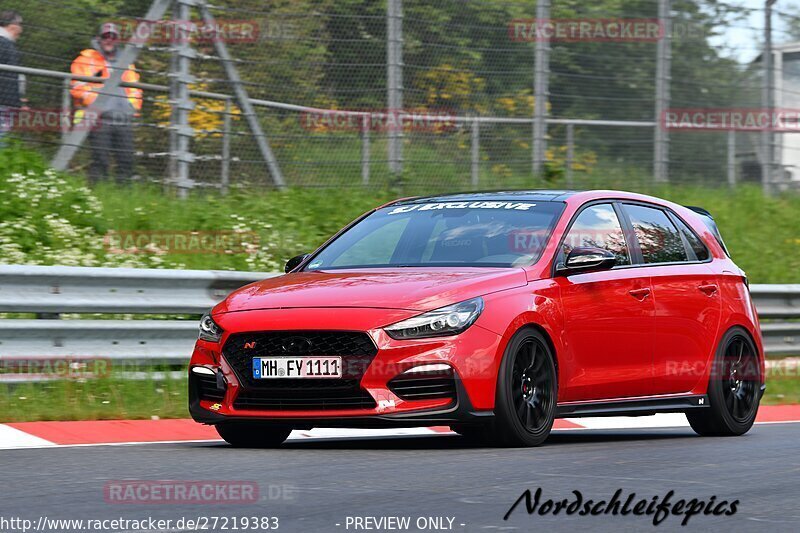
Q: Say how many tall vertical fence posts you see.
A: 5